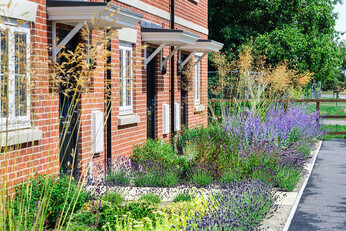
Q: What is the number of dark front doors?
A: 3